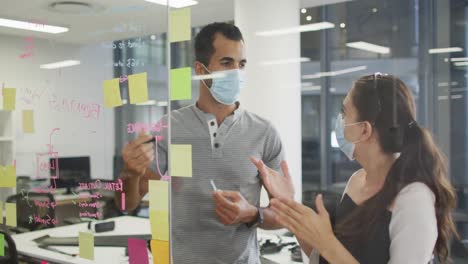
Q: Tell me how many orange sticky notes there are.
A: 1